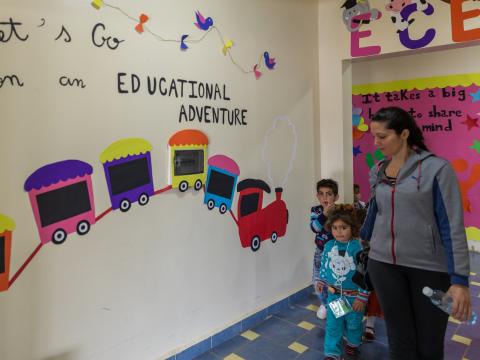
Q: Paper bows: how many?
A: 5